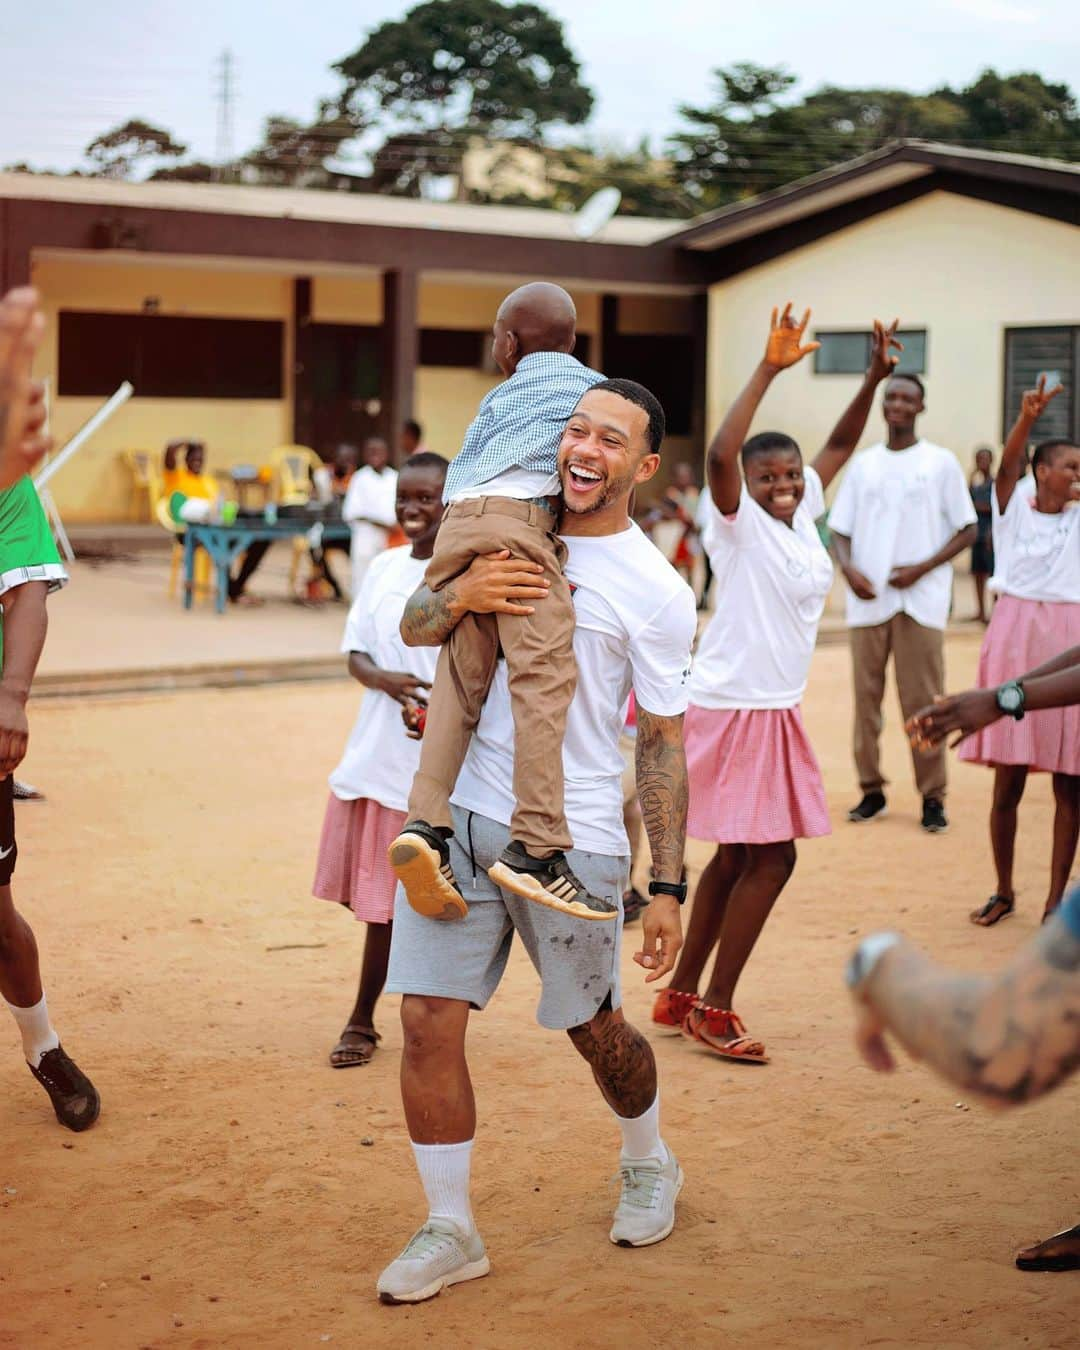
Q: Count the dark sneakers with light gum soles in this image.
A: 2